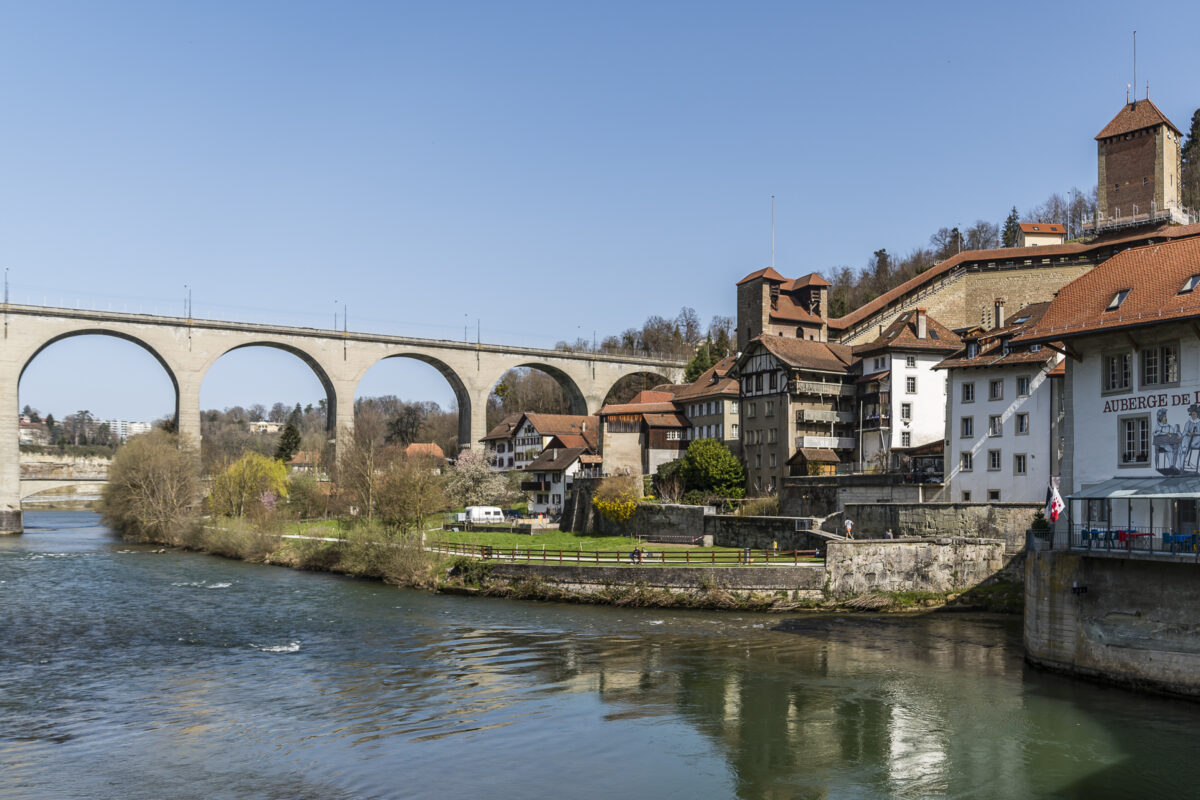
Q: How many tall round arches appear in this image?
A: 5